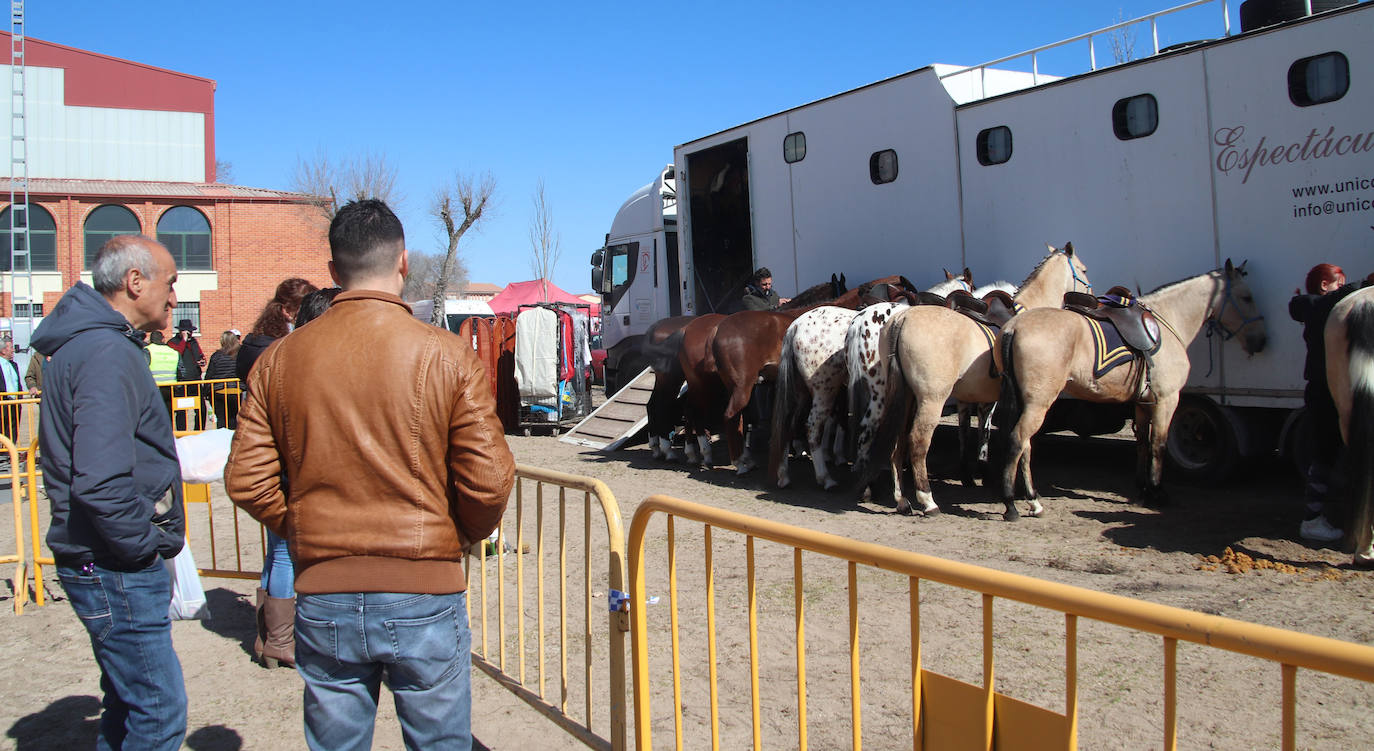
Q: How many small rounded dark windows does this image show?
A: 5